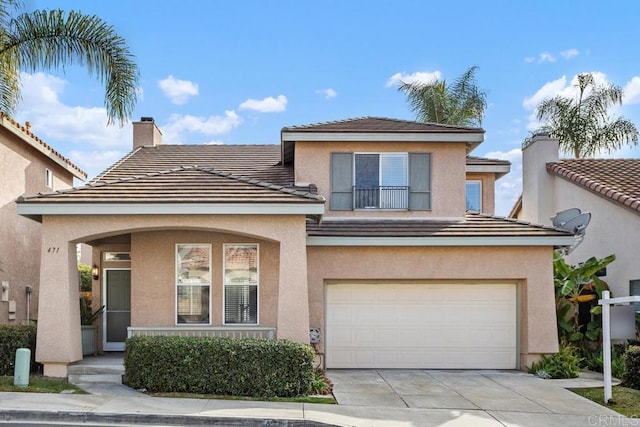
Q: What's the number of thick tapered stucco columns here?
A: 2